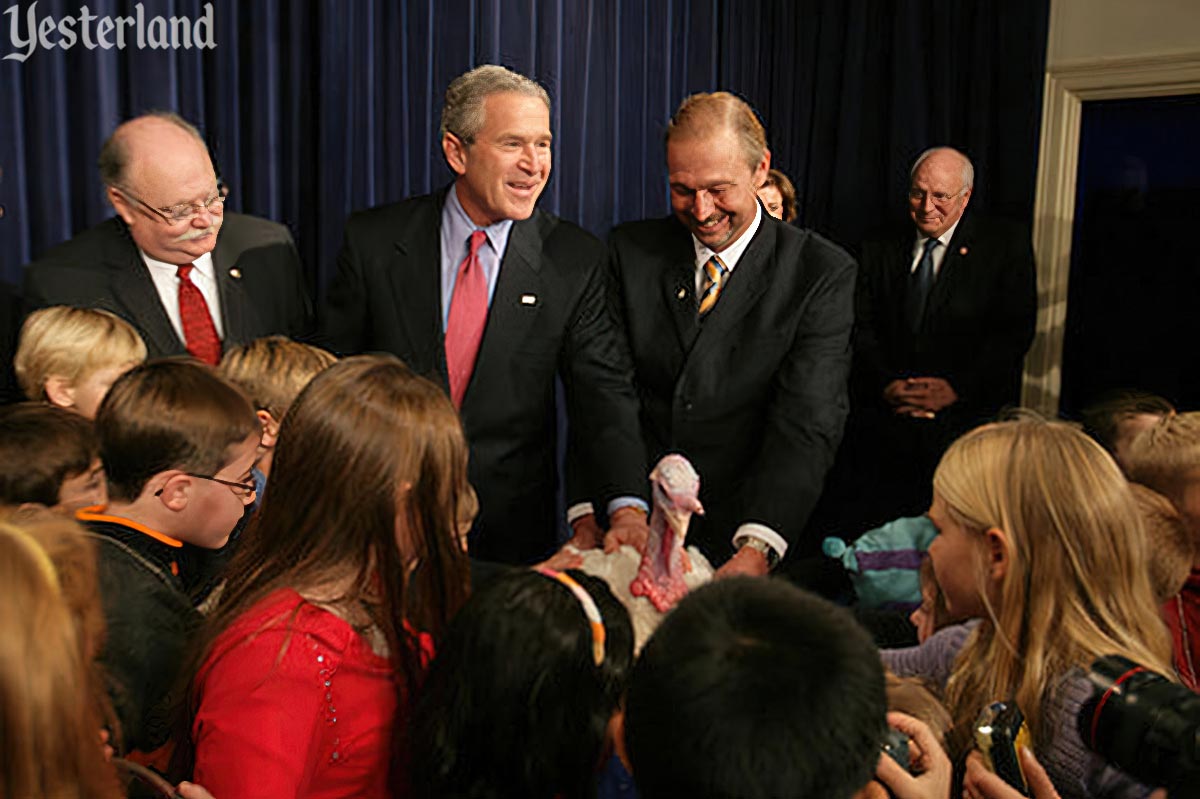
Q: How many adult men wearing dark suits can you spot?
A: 4